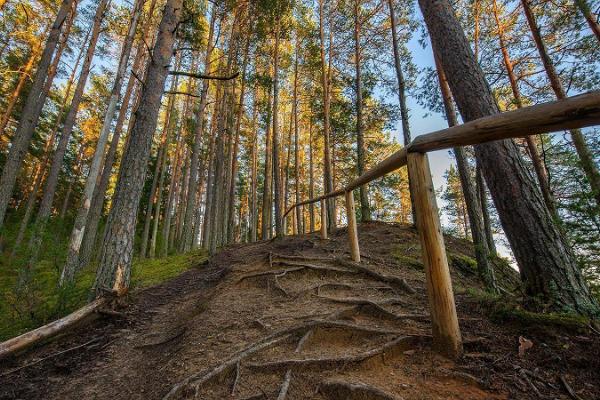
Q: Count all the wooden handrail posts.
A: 3